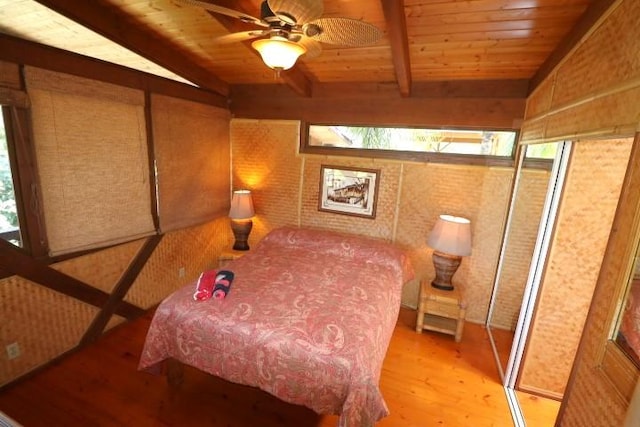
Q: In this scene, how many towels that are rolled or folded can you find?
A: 2